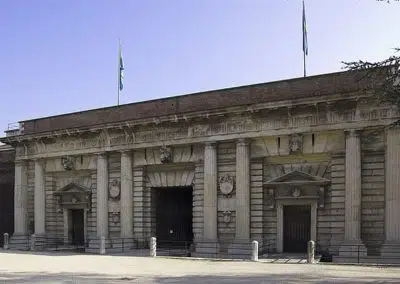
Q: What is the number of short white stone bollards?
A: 6